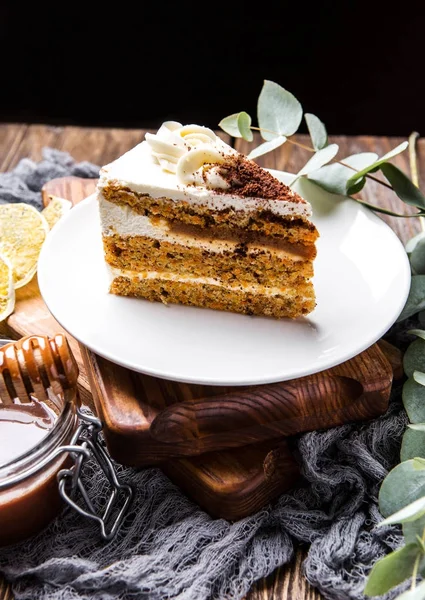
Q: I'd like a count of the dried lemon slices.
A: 3